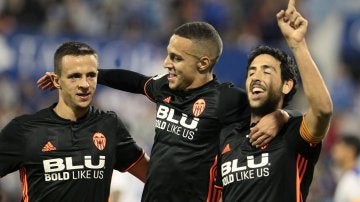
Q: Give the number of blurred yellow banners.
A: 0